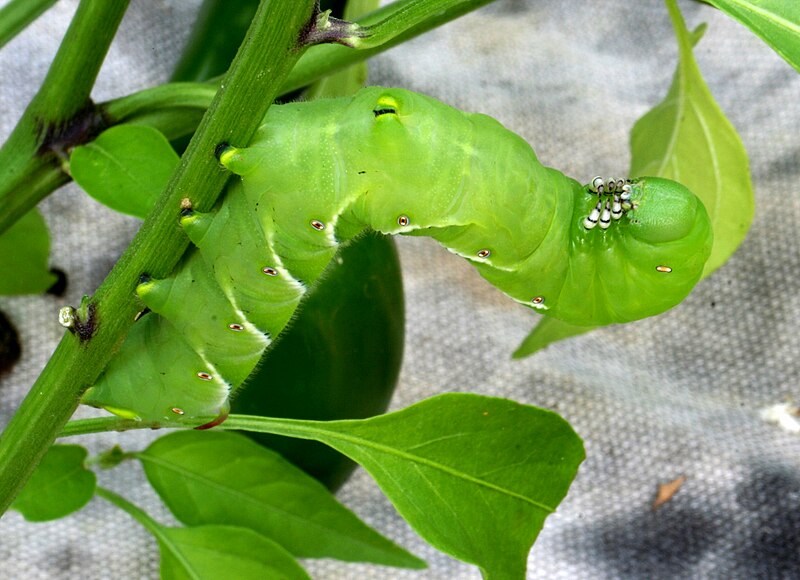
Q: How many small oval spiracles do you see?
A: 9